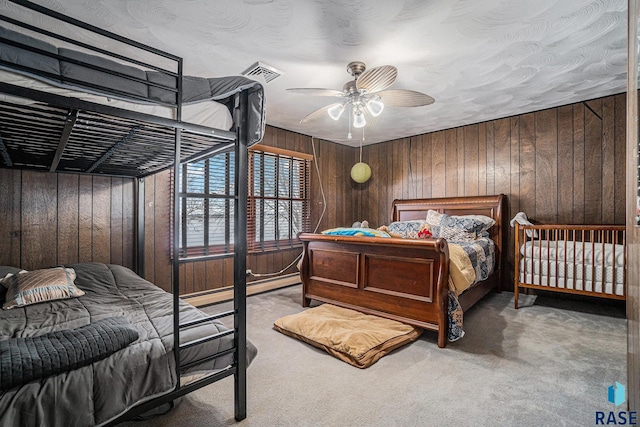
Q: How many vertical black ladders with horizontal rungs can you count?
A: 1